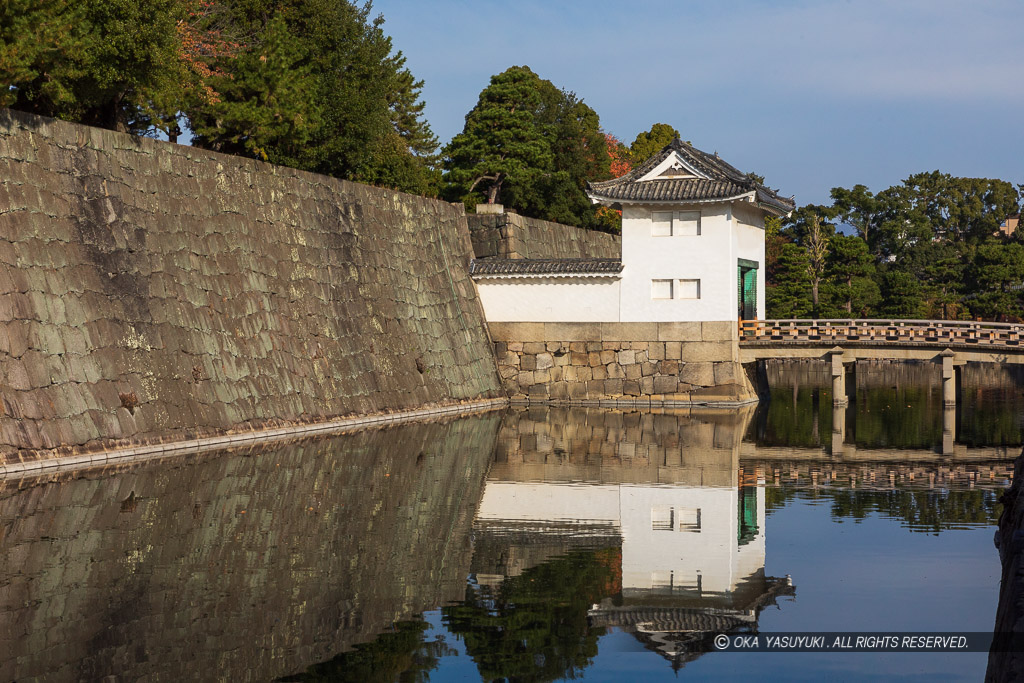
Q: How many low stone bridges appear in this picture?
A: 1